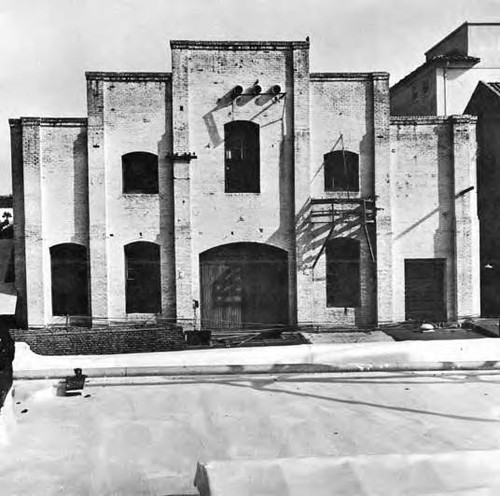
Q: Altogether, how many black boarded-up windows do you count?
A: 6